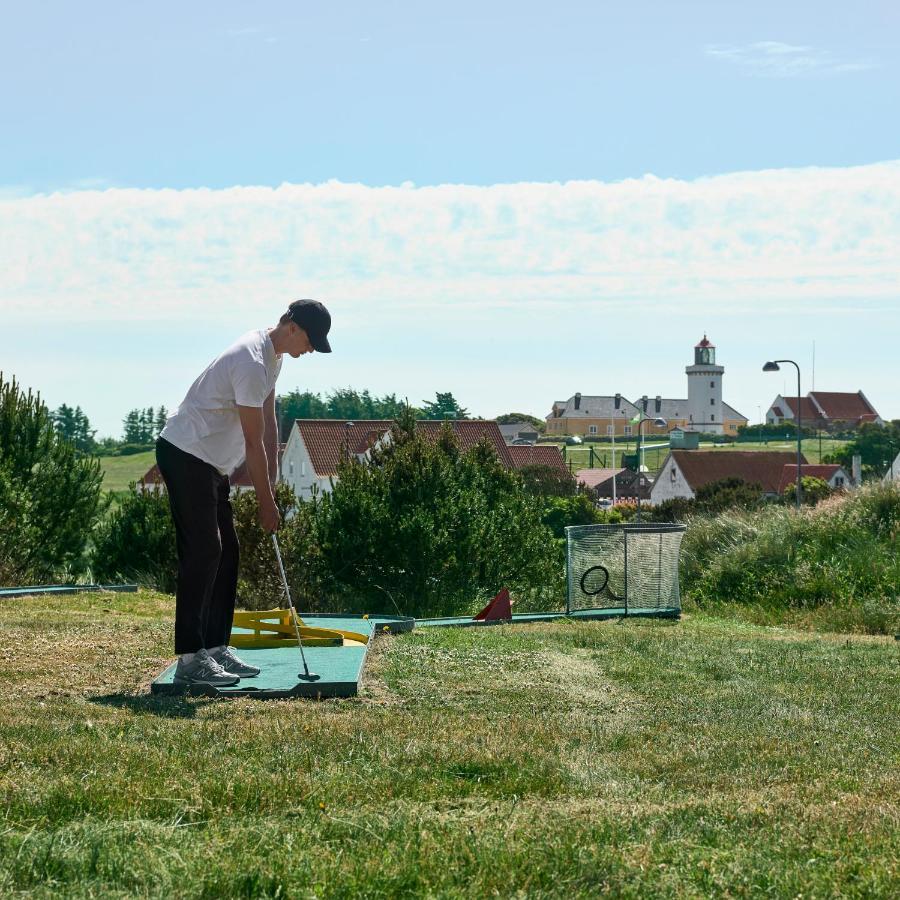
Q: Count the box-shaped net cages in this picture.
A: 1